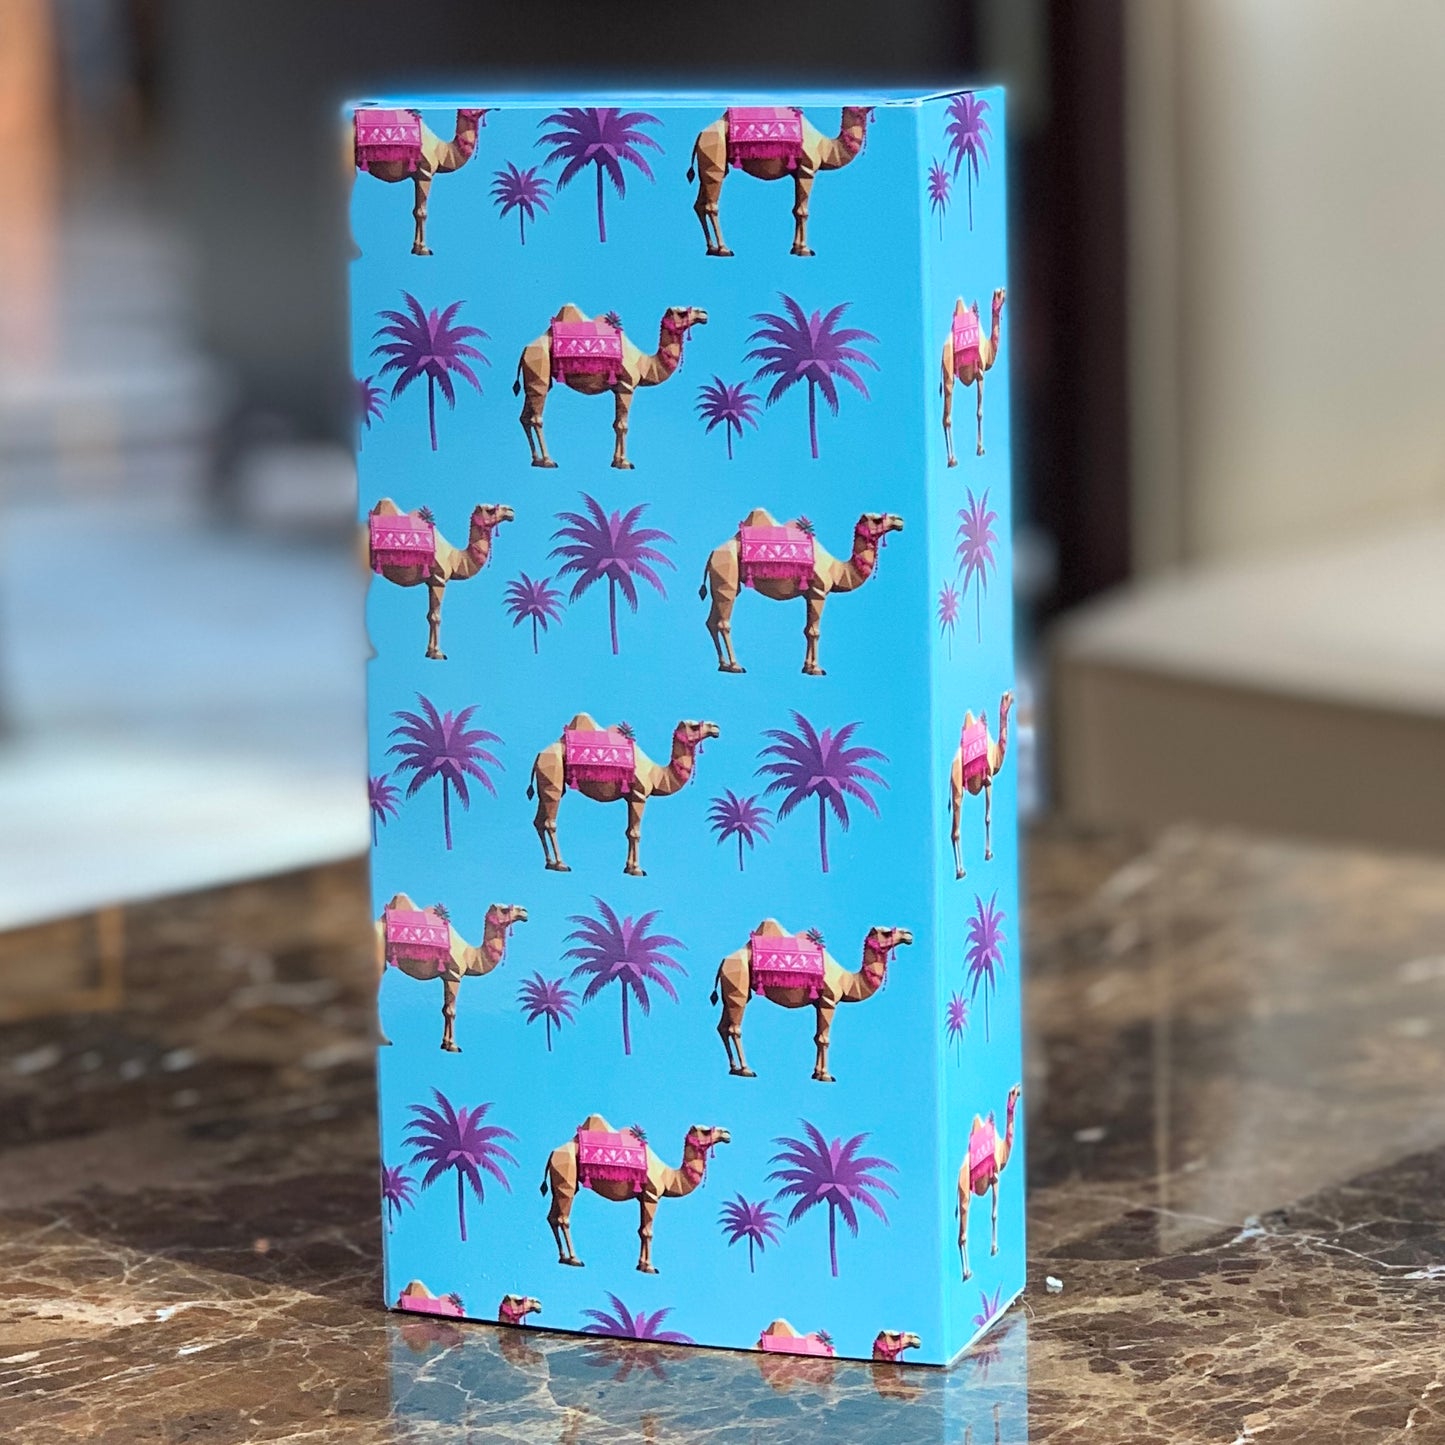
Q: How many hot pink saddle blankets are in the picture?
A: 14